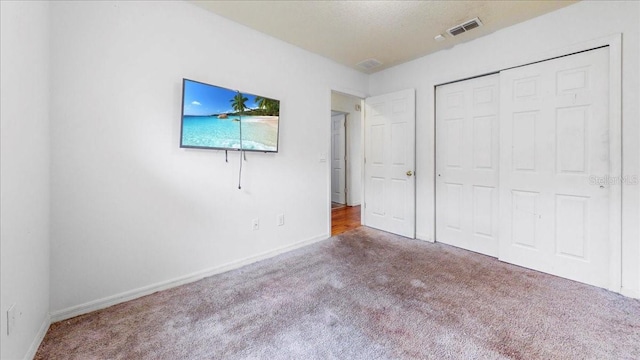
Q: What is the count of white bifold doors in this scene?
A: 2